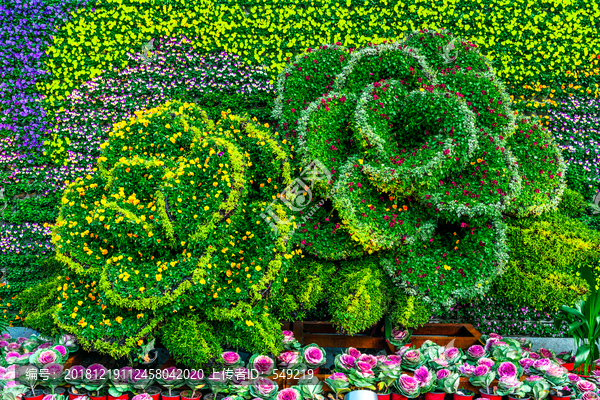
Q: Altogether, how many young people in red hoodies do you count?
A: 0